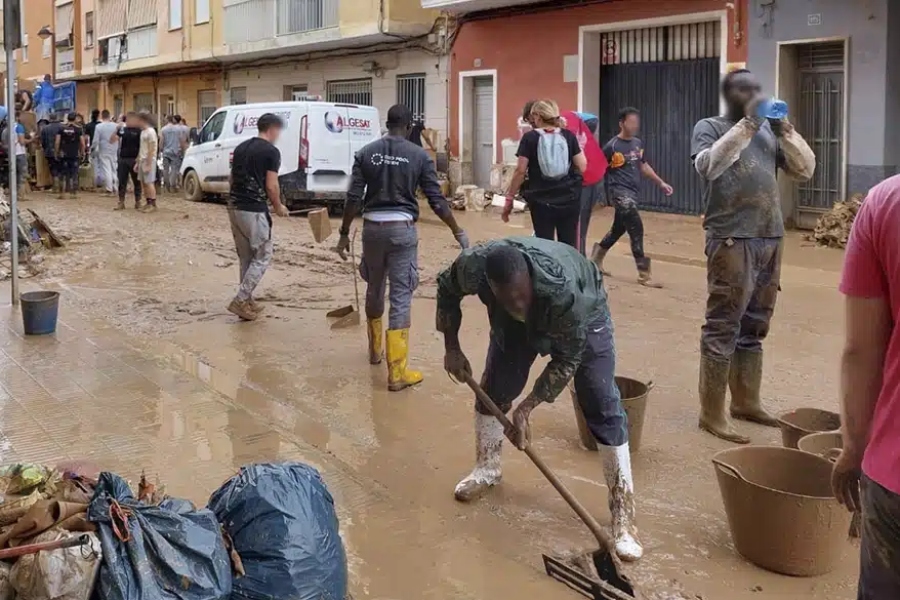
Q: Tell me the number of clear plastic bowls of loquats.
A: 0